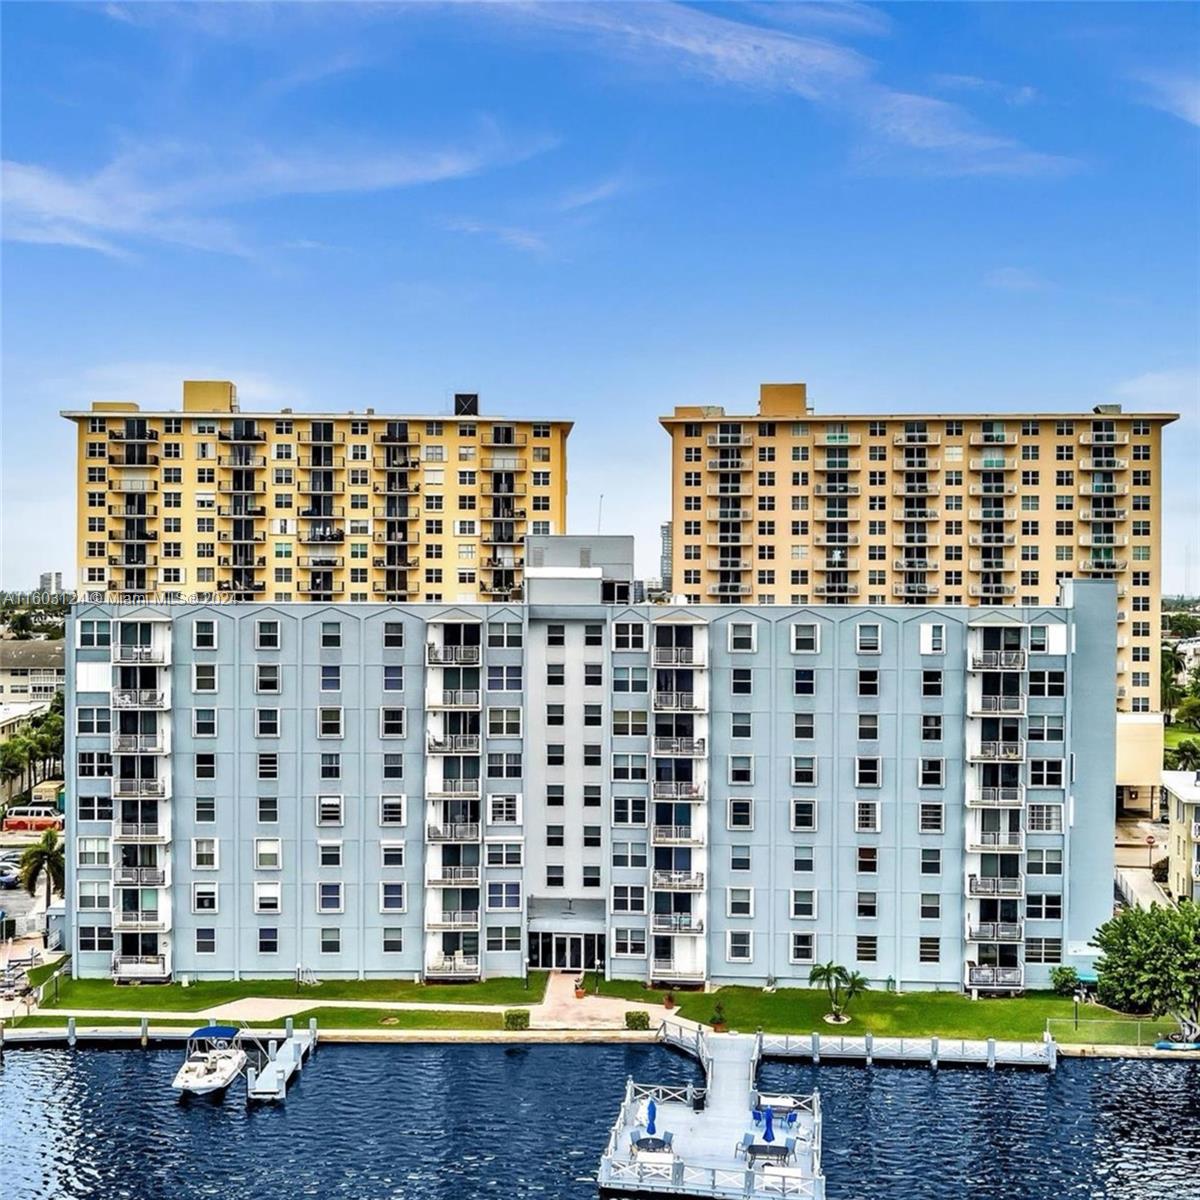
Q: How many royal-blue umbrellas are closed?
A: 2